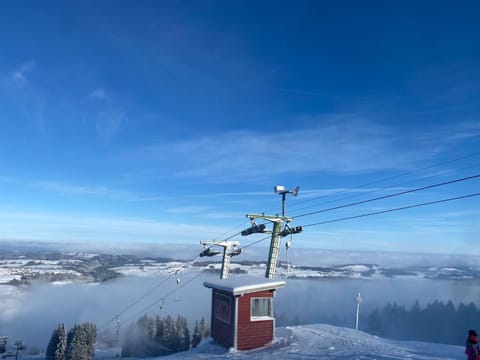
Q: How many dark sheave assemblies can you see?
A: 4